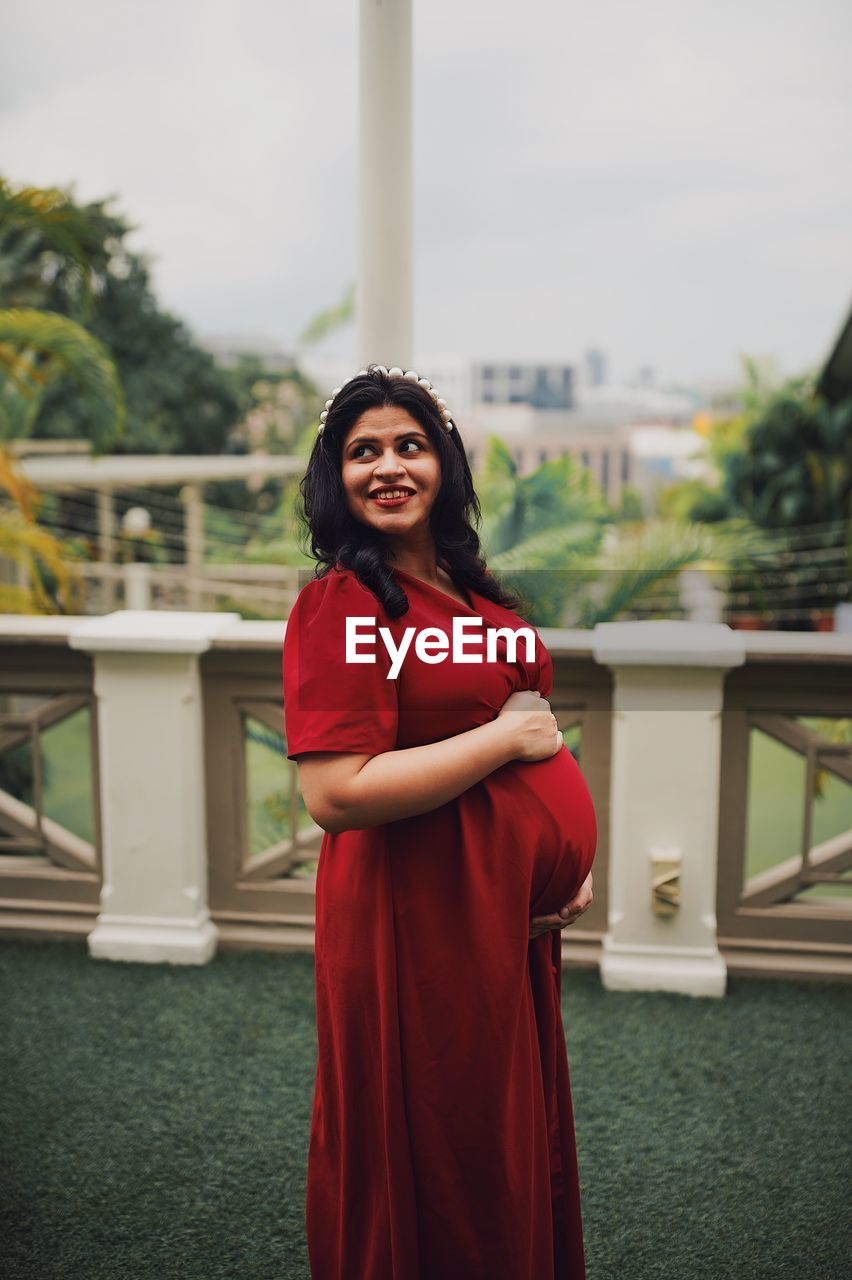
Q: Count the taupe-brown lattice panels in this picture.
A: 3